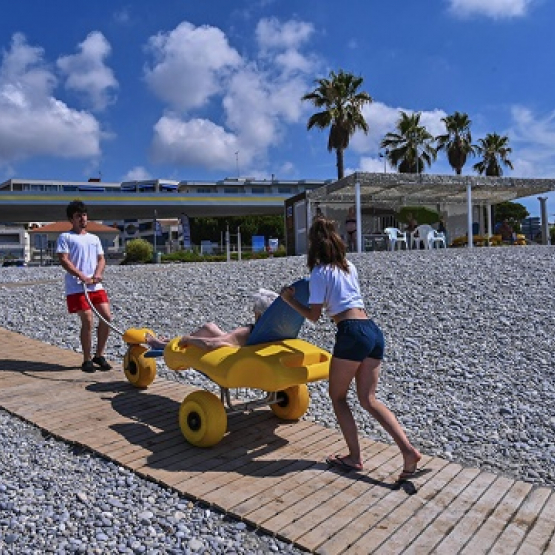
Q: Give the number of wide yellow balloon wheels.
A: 3